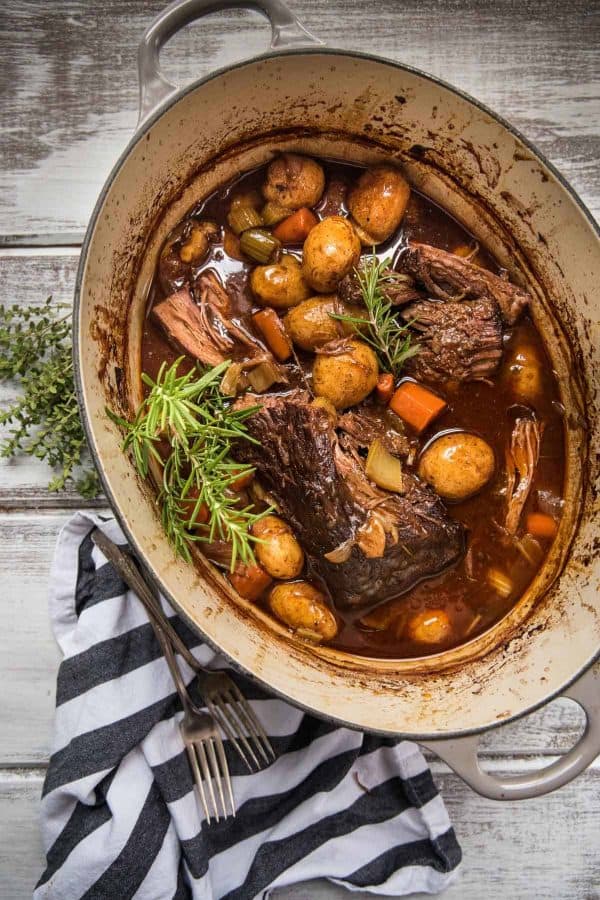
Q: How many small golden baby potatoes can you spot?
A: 11